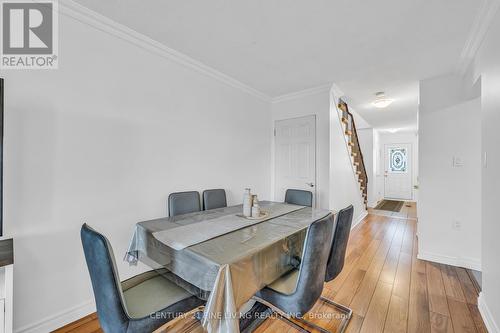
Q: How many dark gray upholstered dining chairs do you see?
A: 6